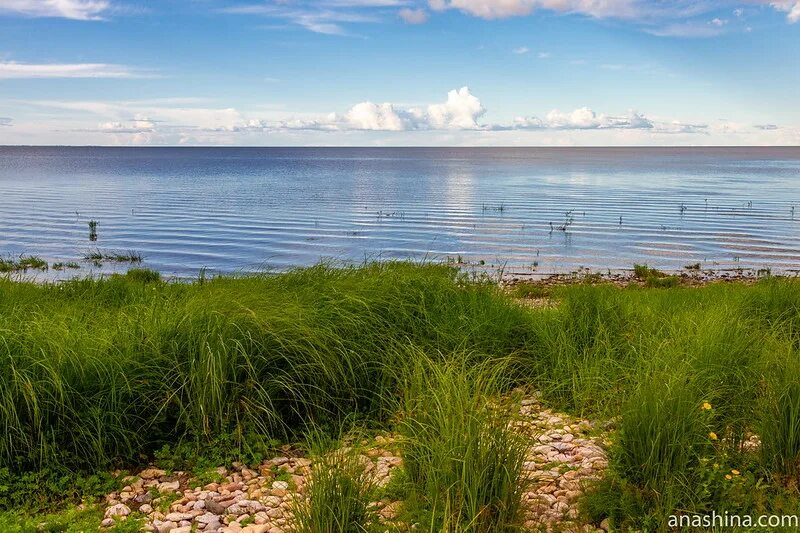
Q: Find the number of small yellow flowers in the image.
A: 4